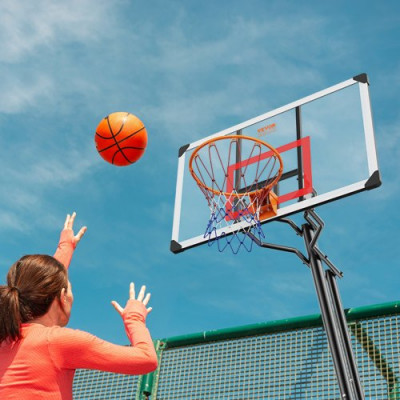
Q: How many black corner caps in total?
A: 4